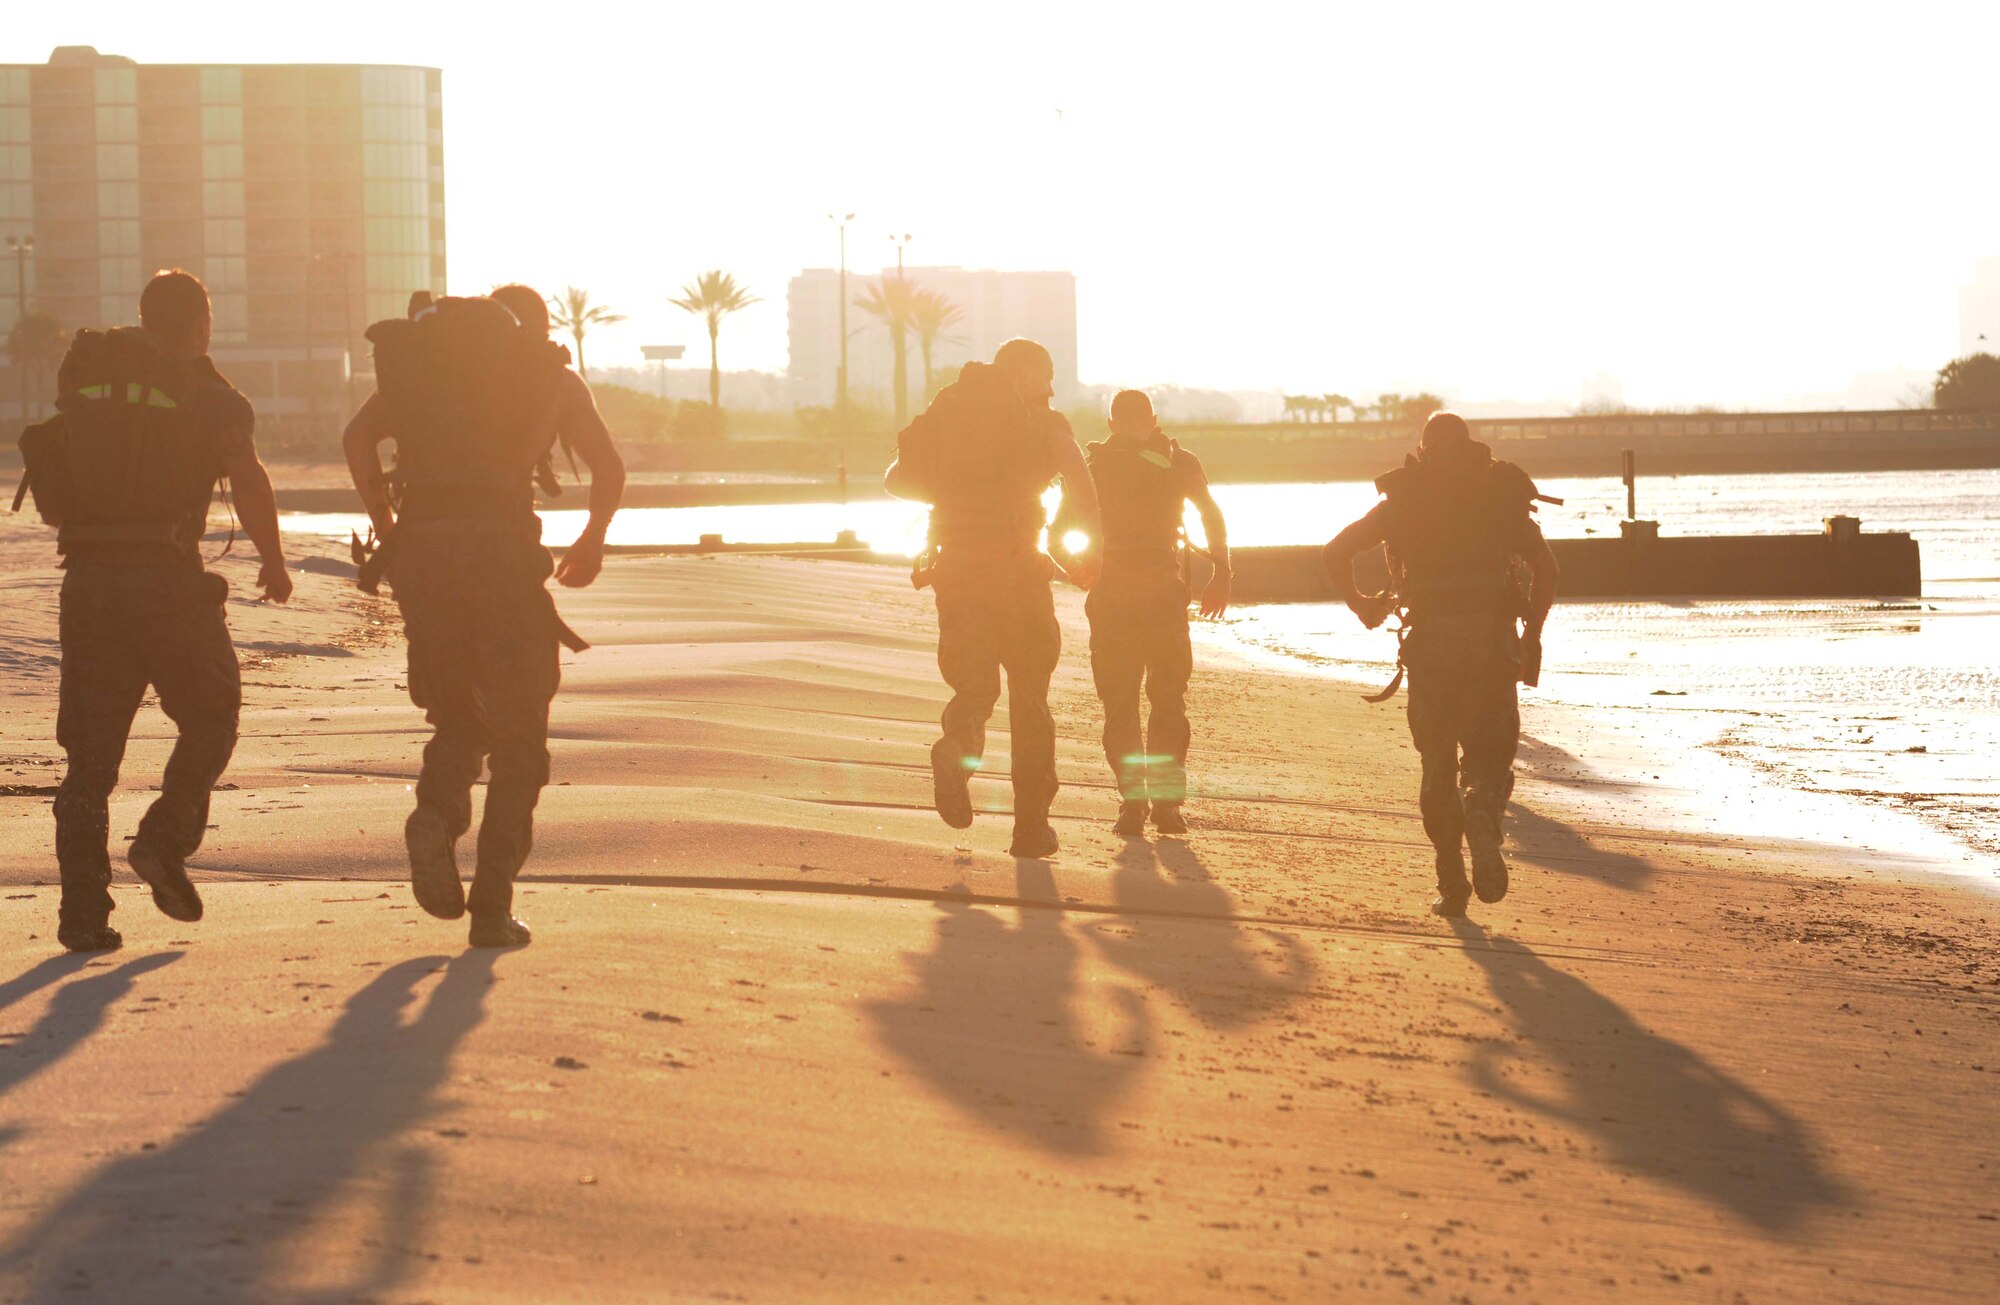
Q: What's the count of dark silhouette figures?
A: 5